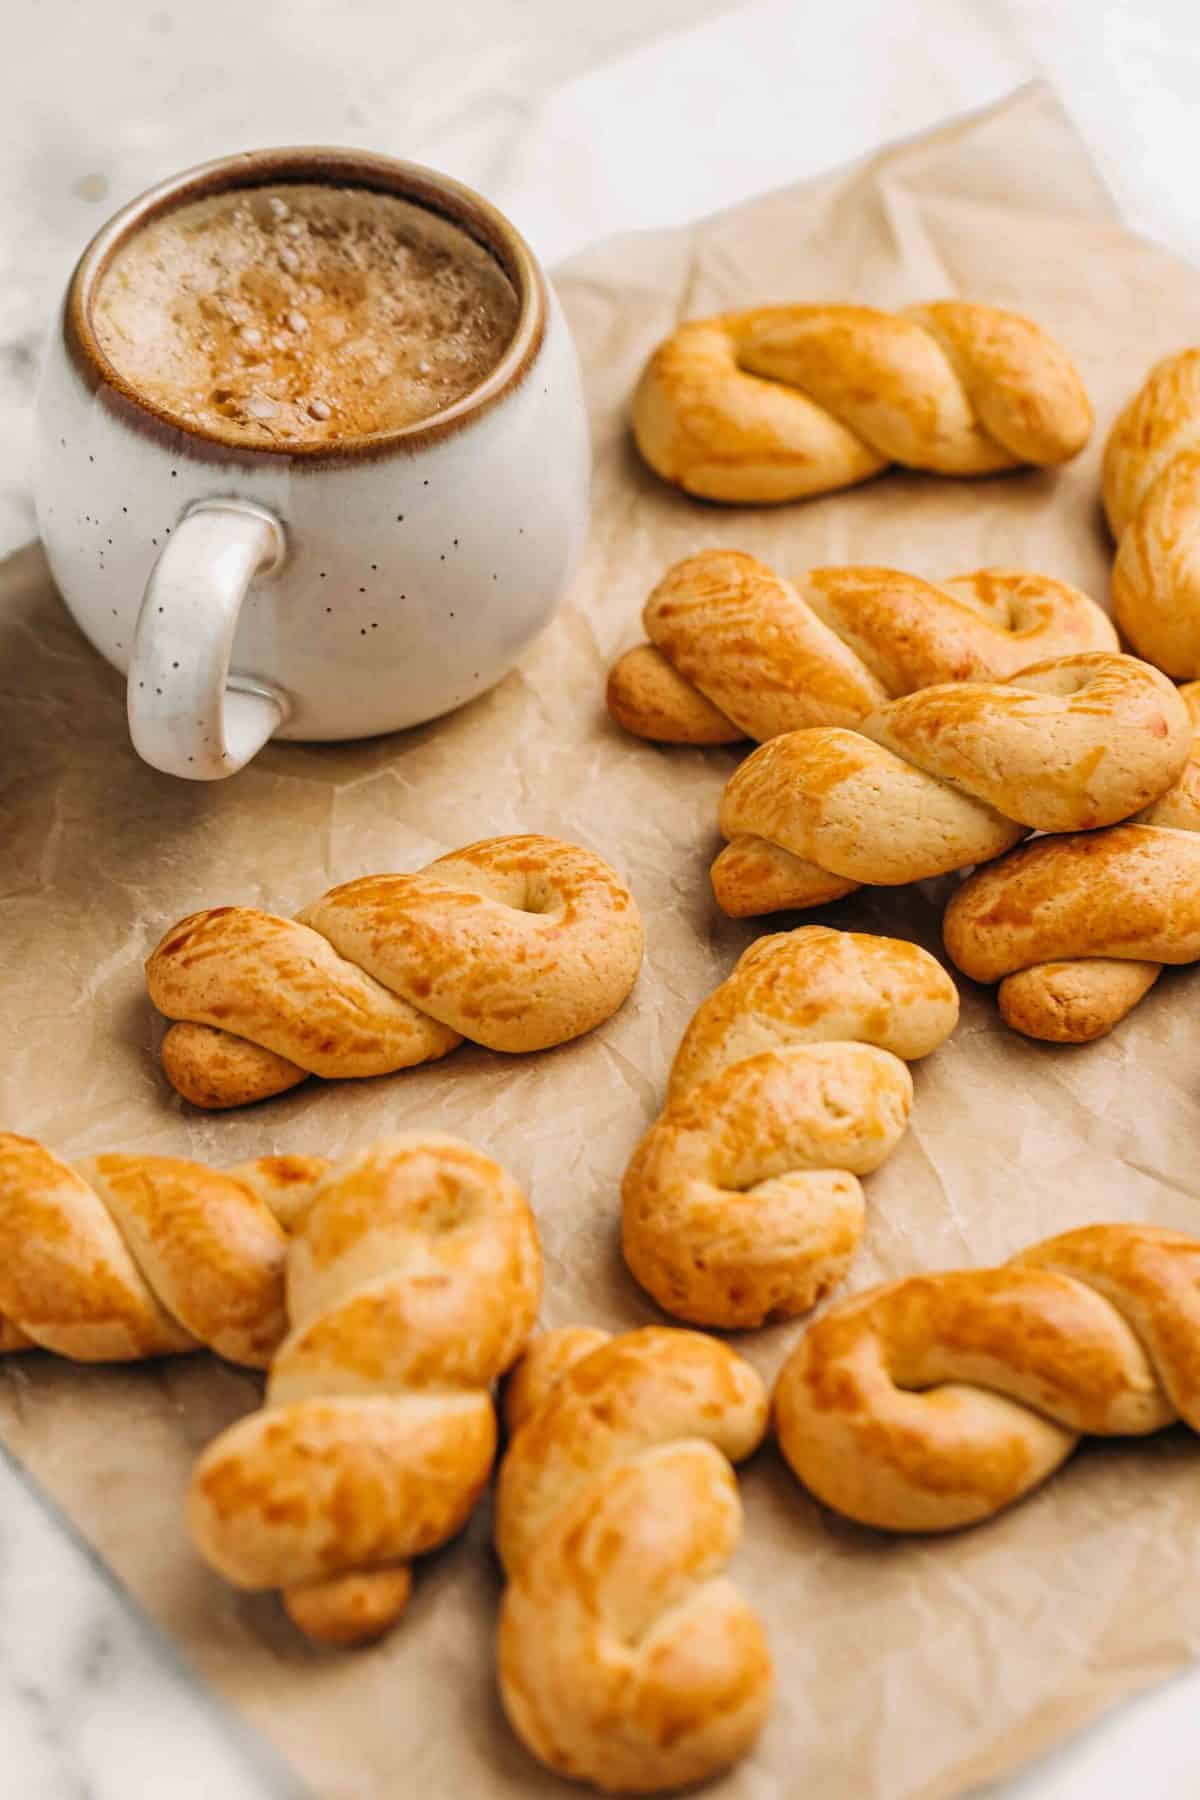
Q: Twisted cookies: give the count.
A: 11